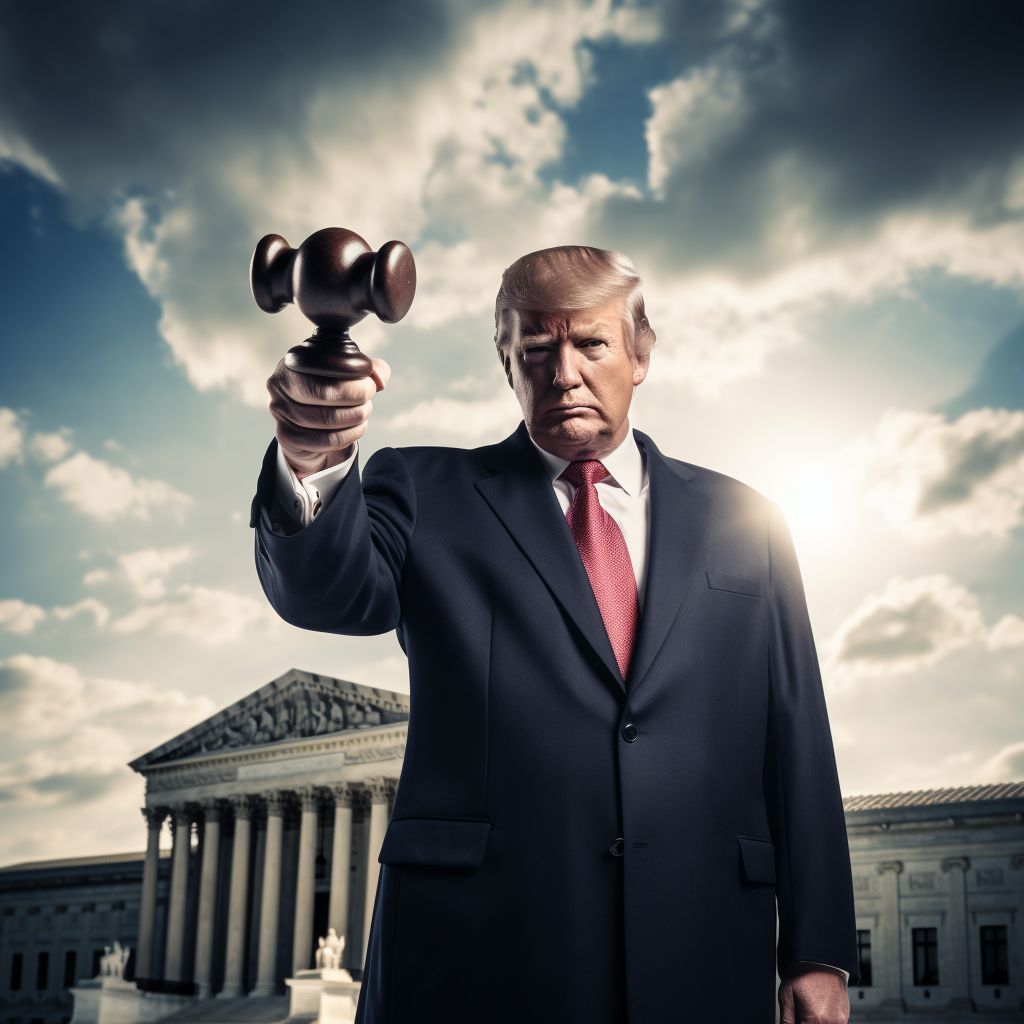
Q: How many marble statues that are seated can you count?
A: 2